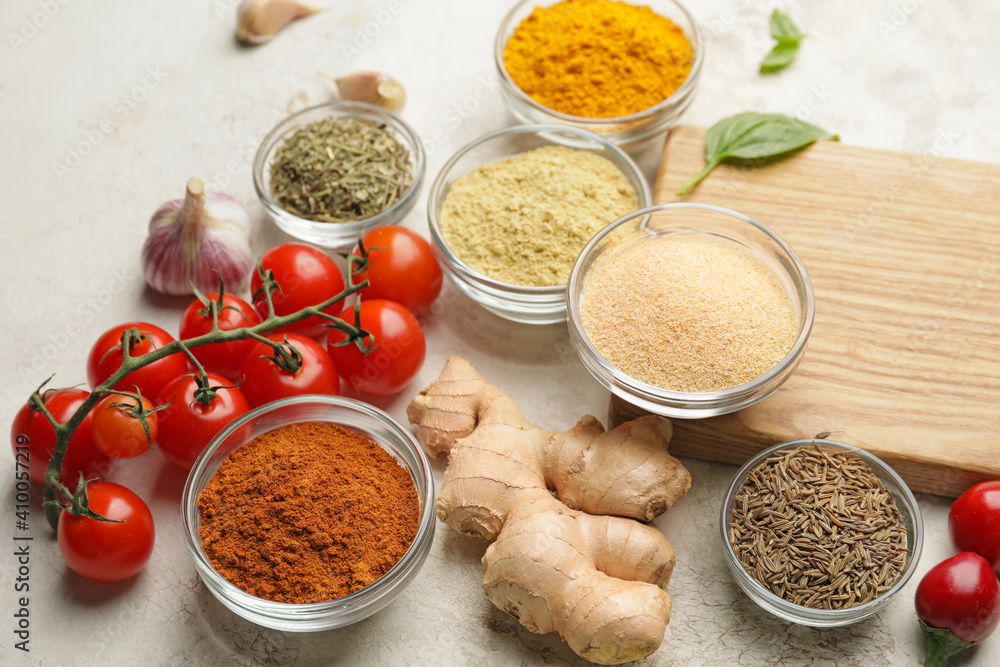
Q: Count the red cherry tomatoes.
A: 10